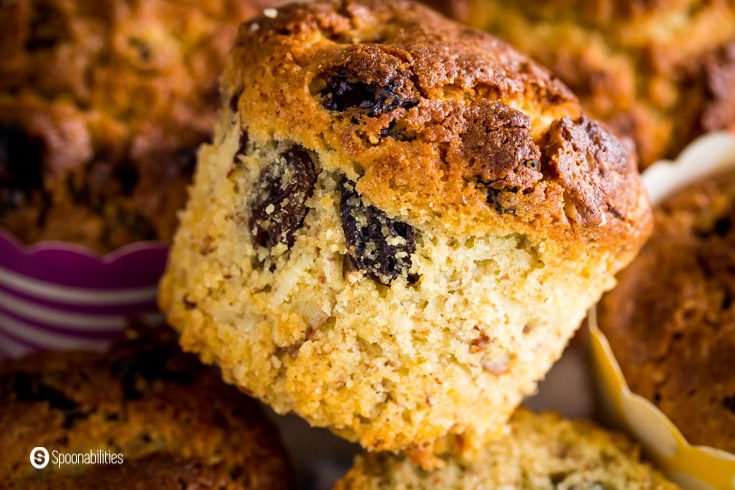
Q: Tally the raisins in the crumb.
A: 2